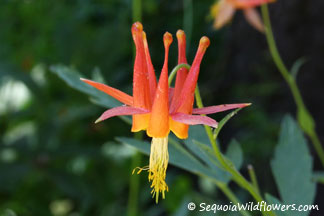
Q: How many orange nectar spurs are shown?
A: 5